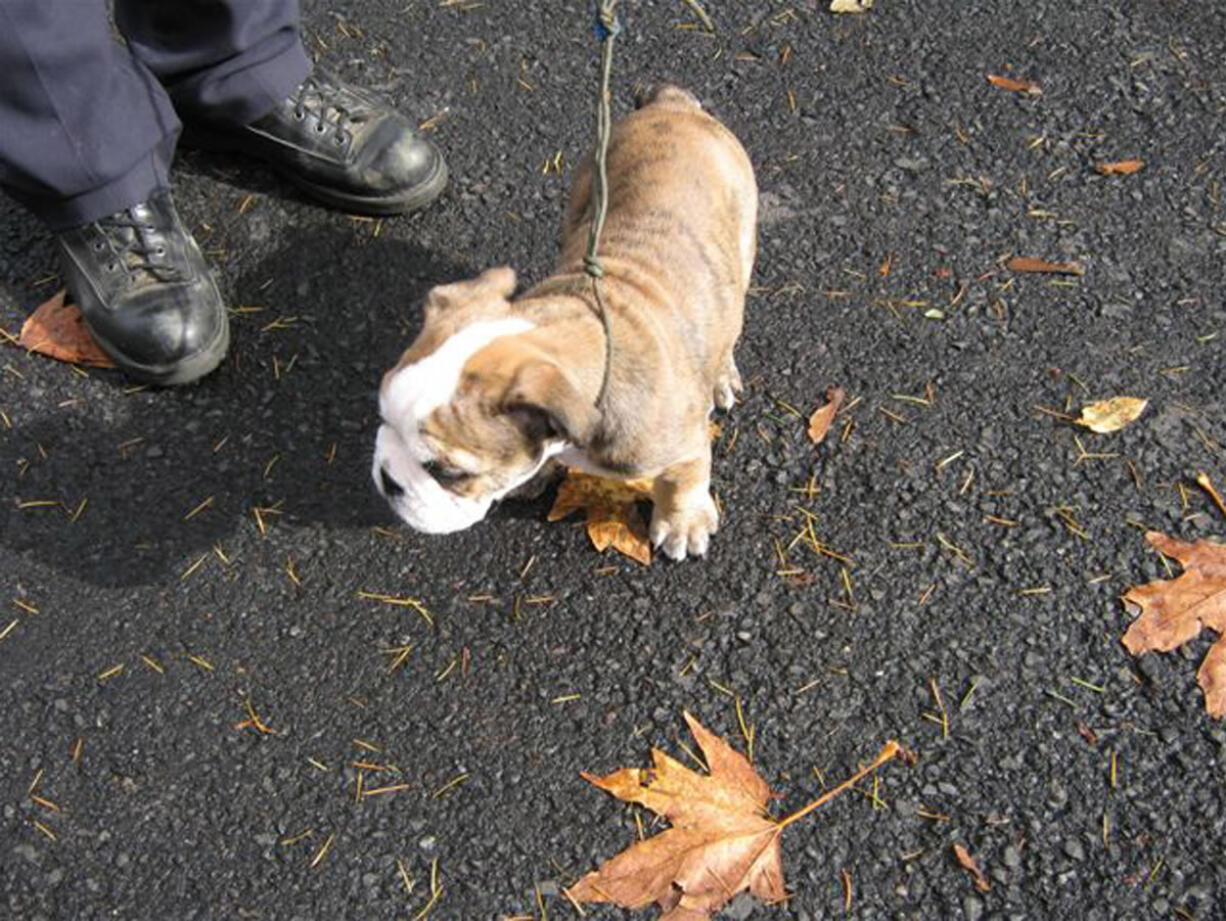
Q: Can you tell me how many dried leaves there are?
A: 11